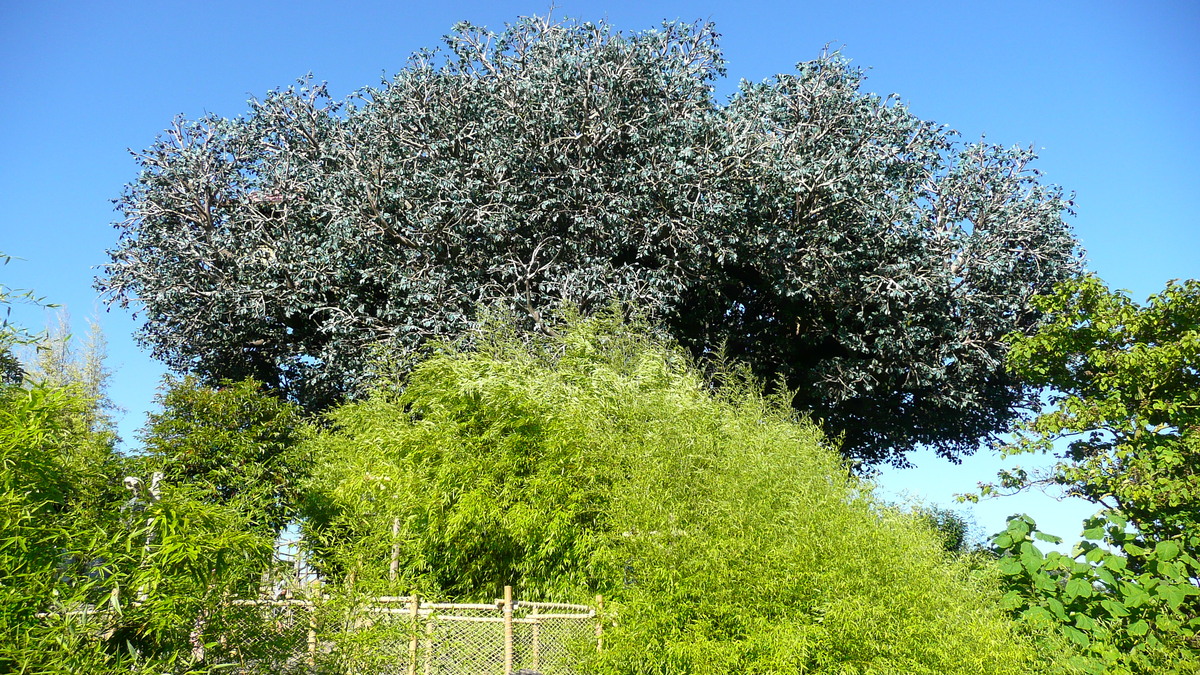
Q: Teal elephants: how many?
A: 0